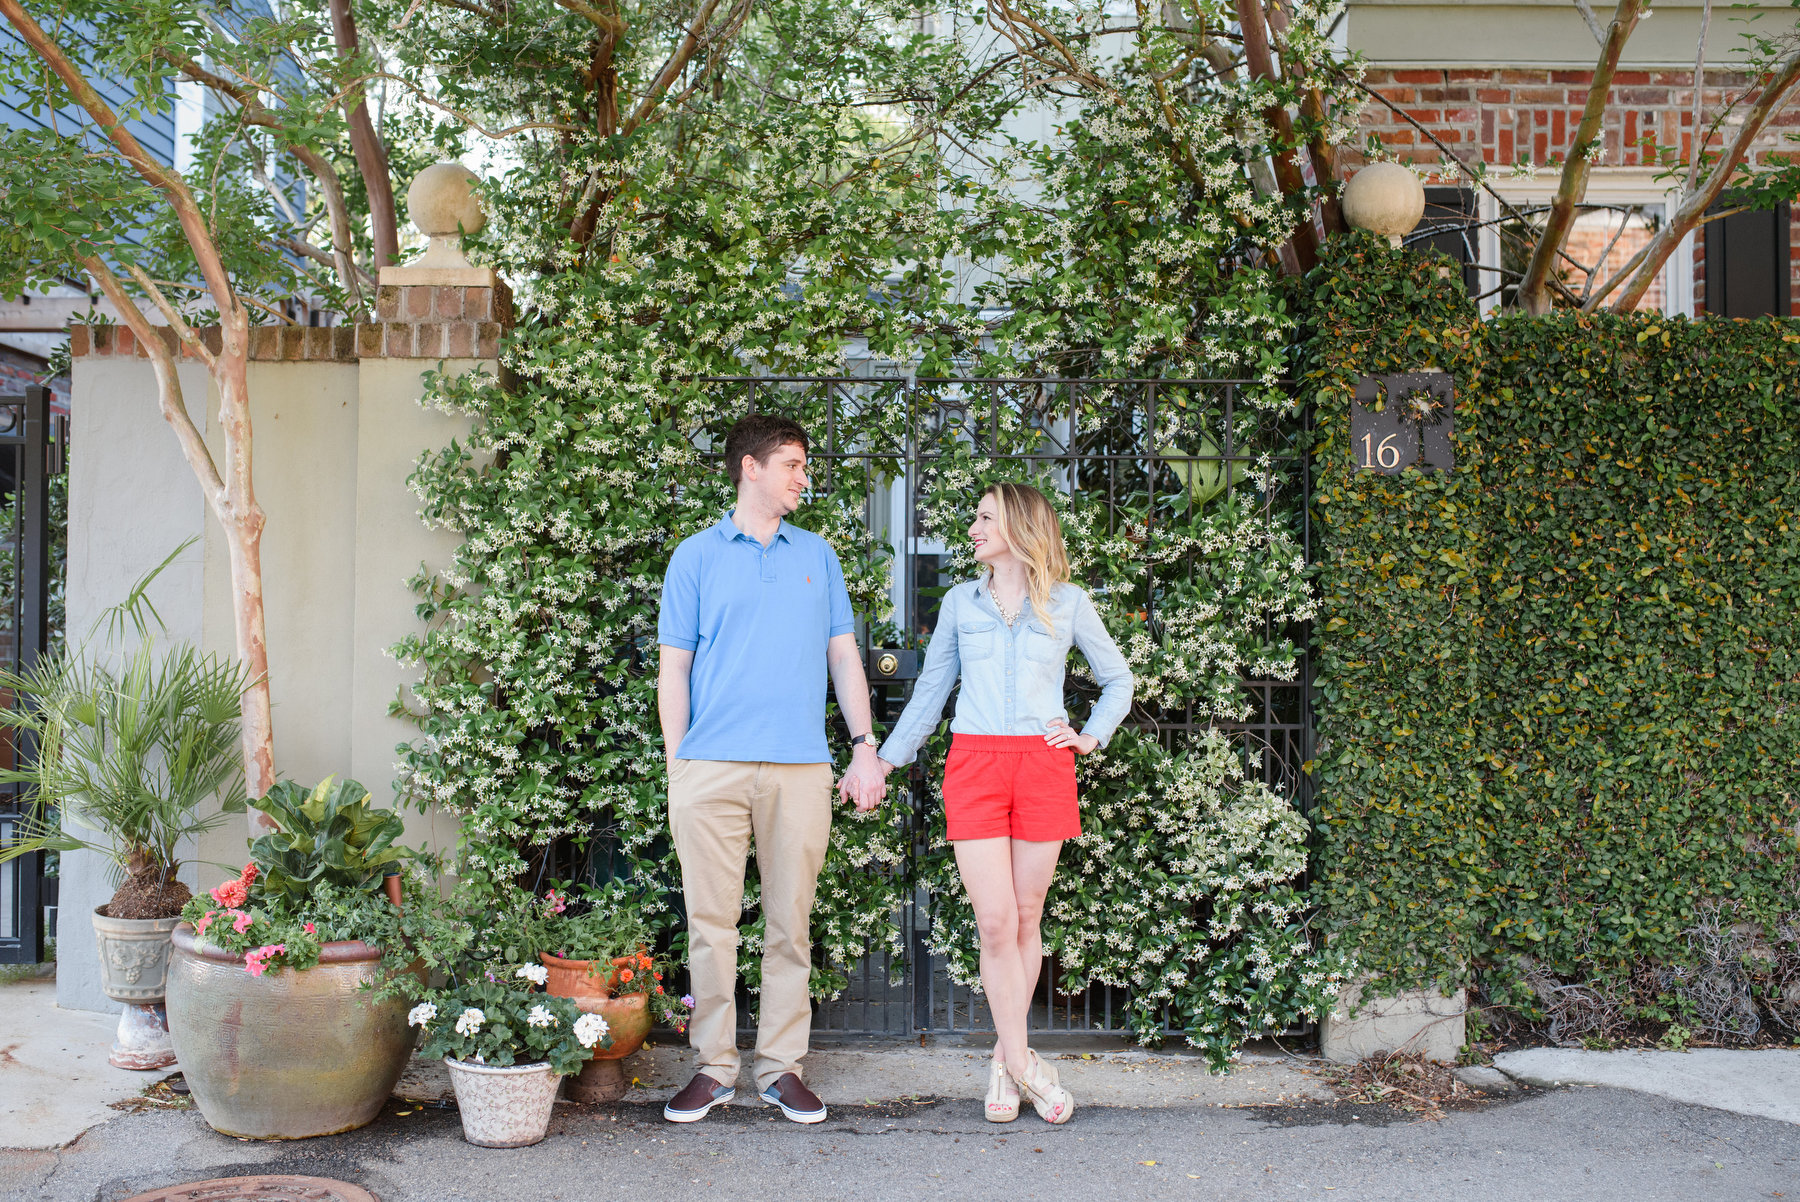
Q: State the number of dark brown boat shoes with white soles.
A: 2